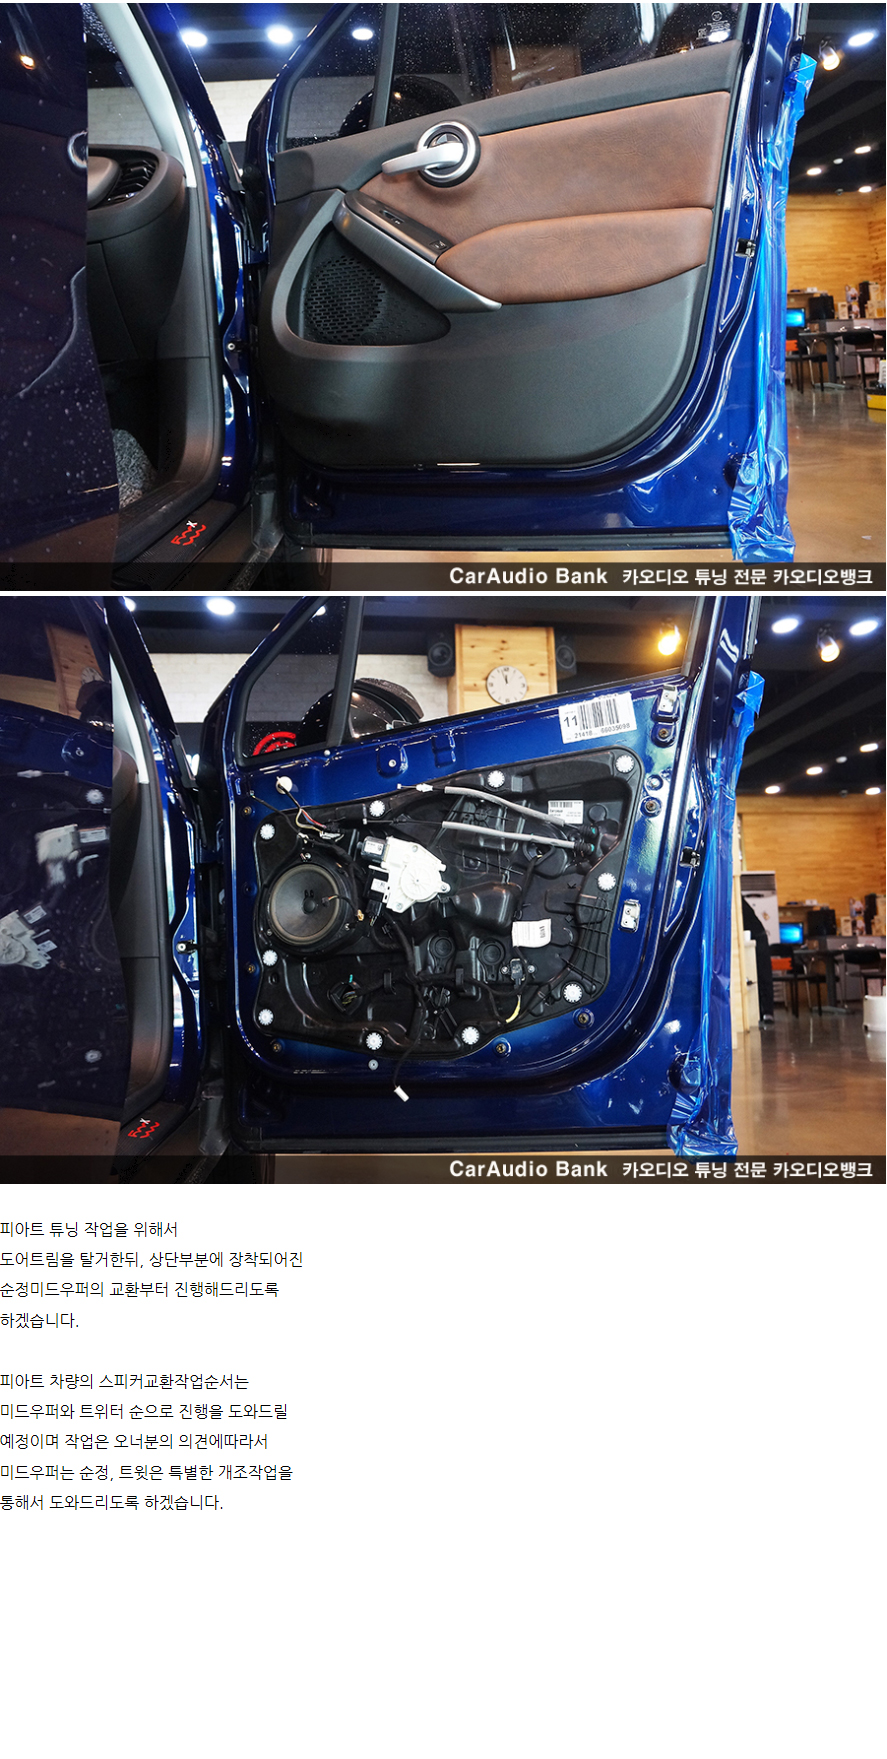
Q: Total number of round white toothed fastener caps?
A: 10